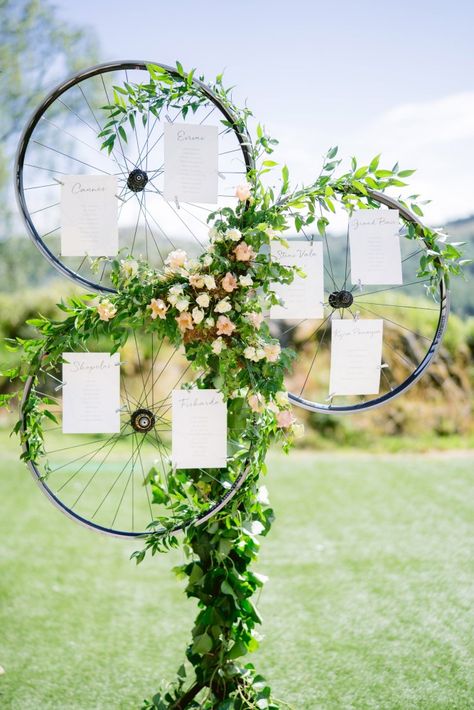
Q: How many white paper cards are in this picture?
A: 7